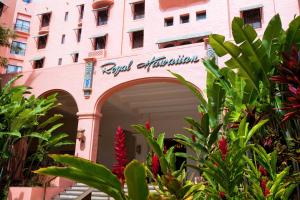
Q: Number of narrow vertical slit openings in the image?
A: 3